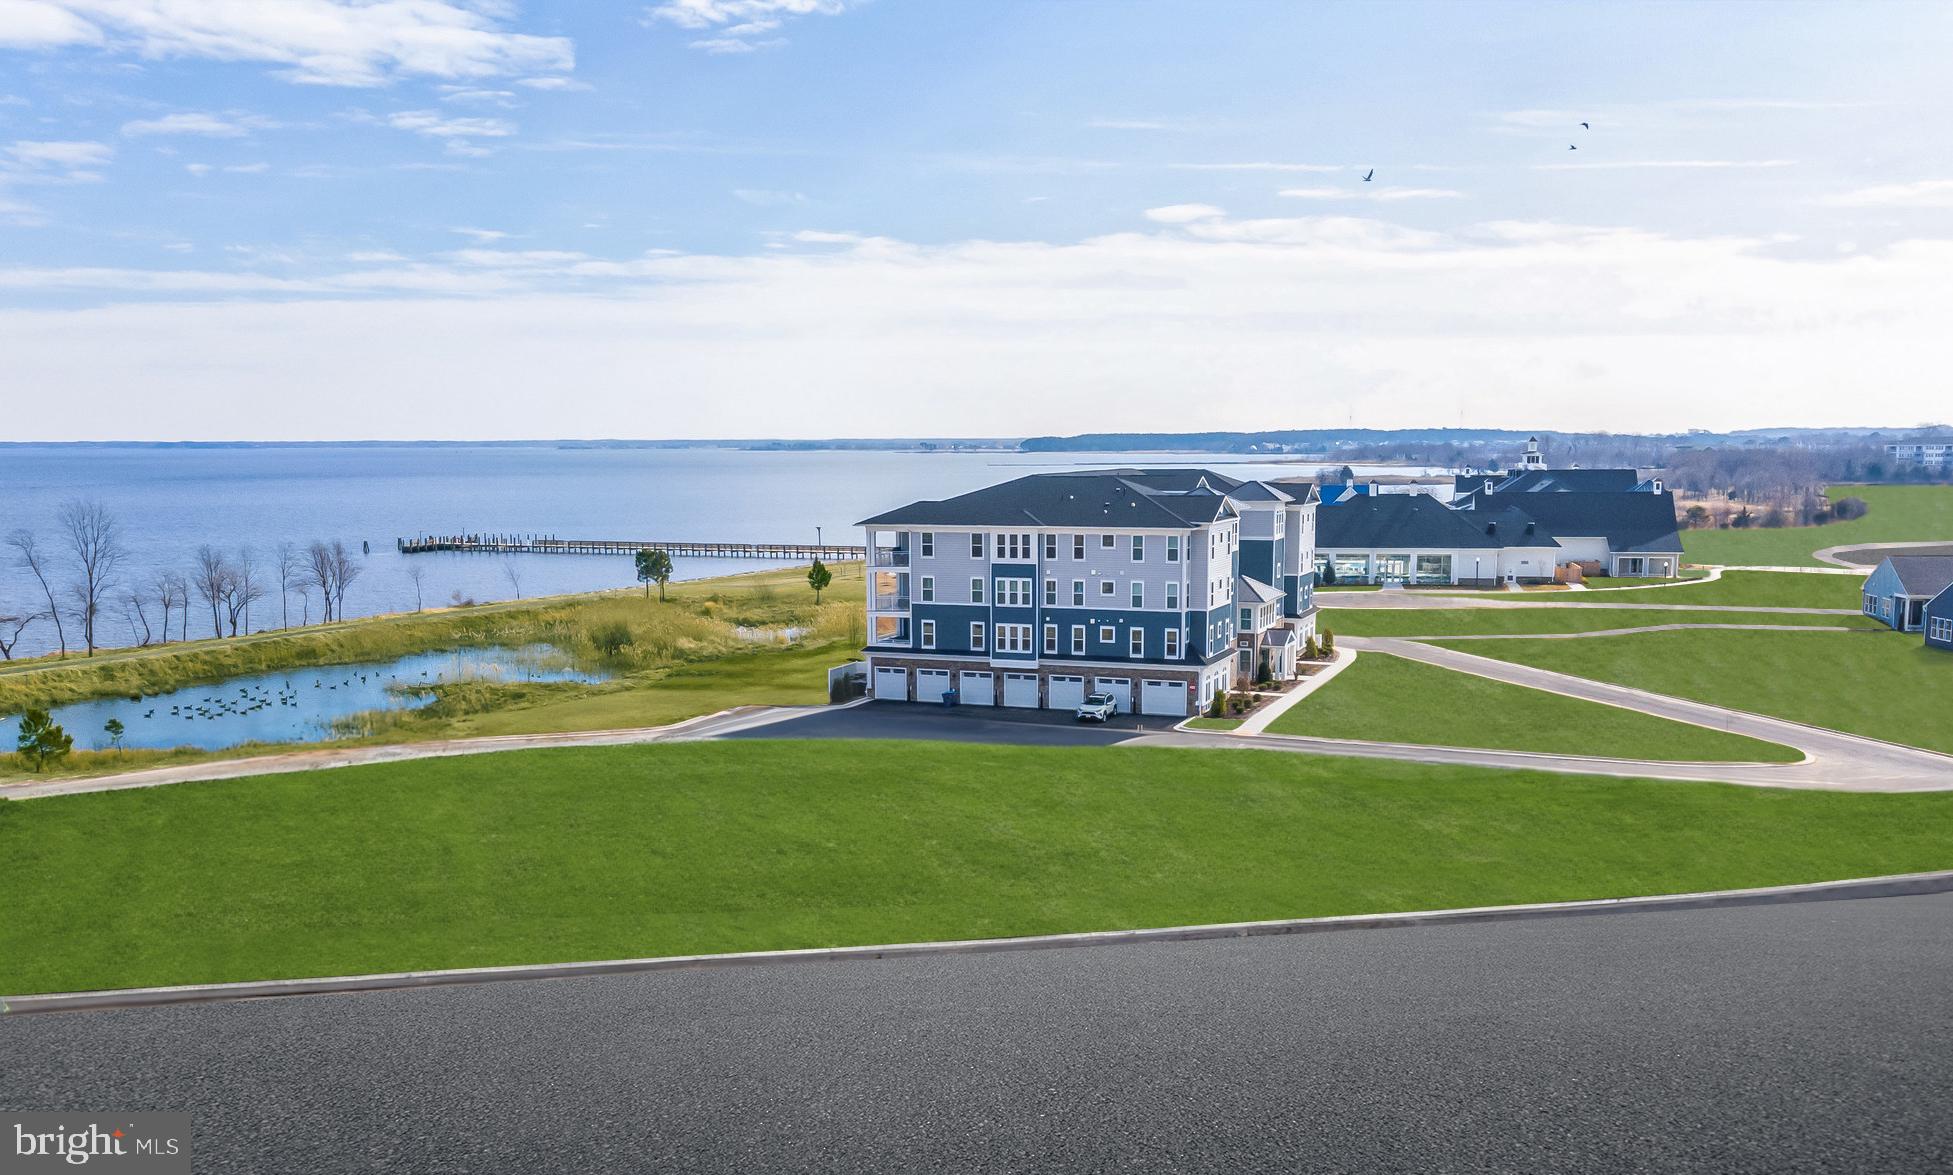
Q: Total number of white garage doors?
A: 7